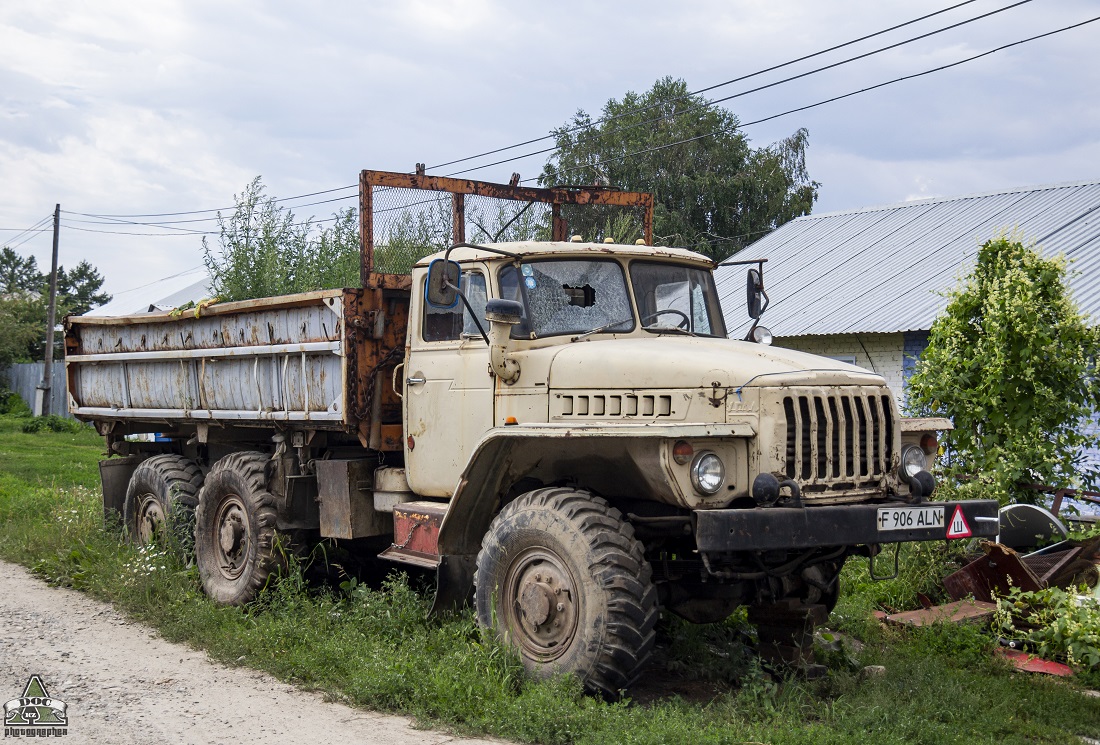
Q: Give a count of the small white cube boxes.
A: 0